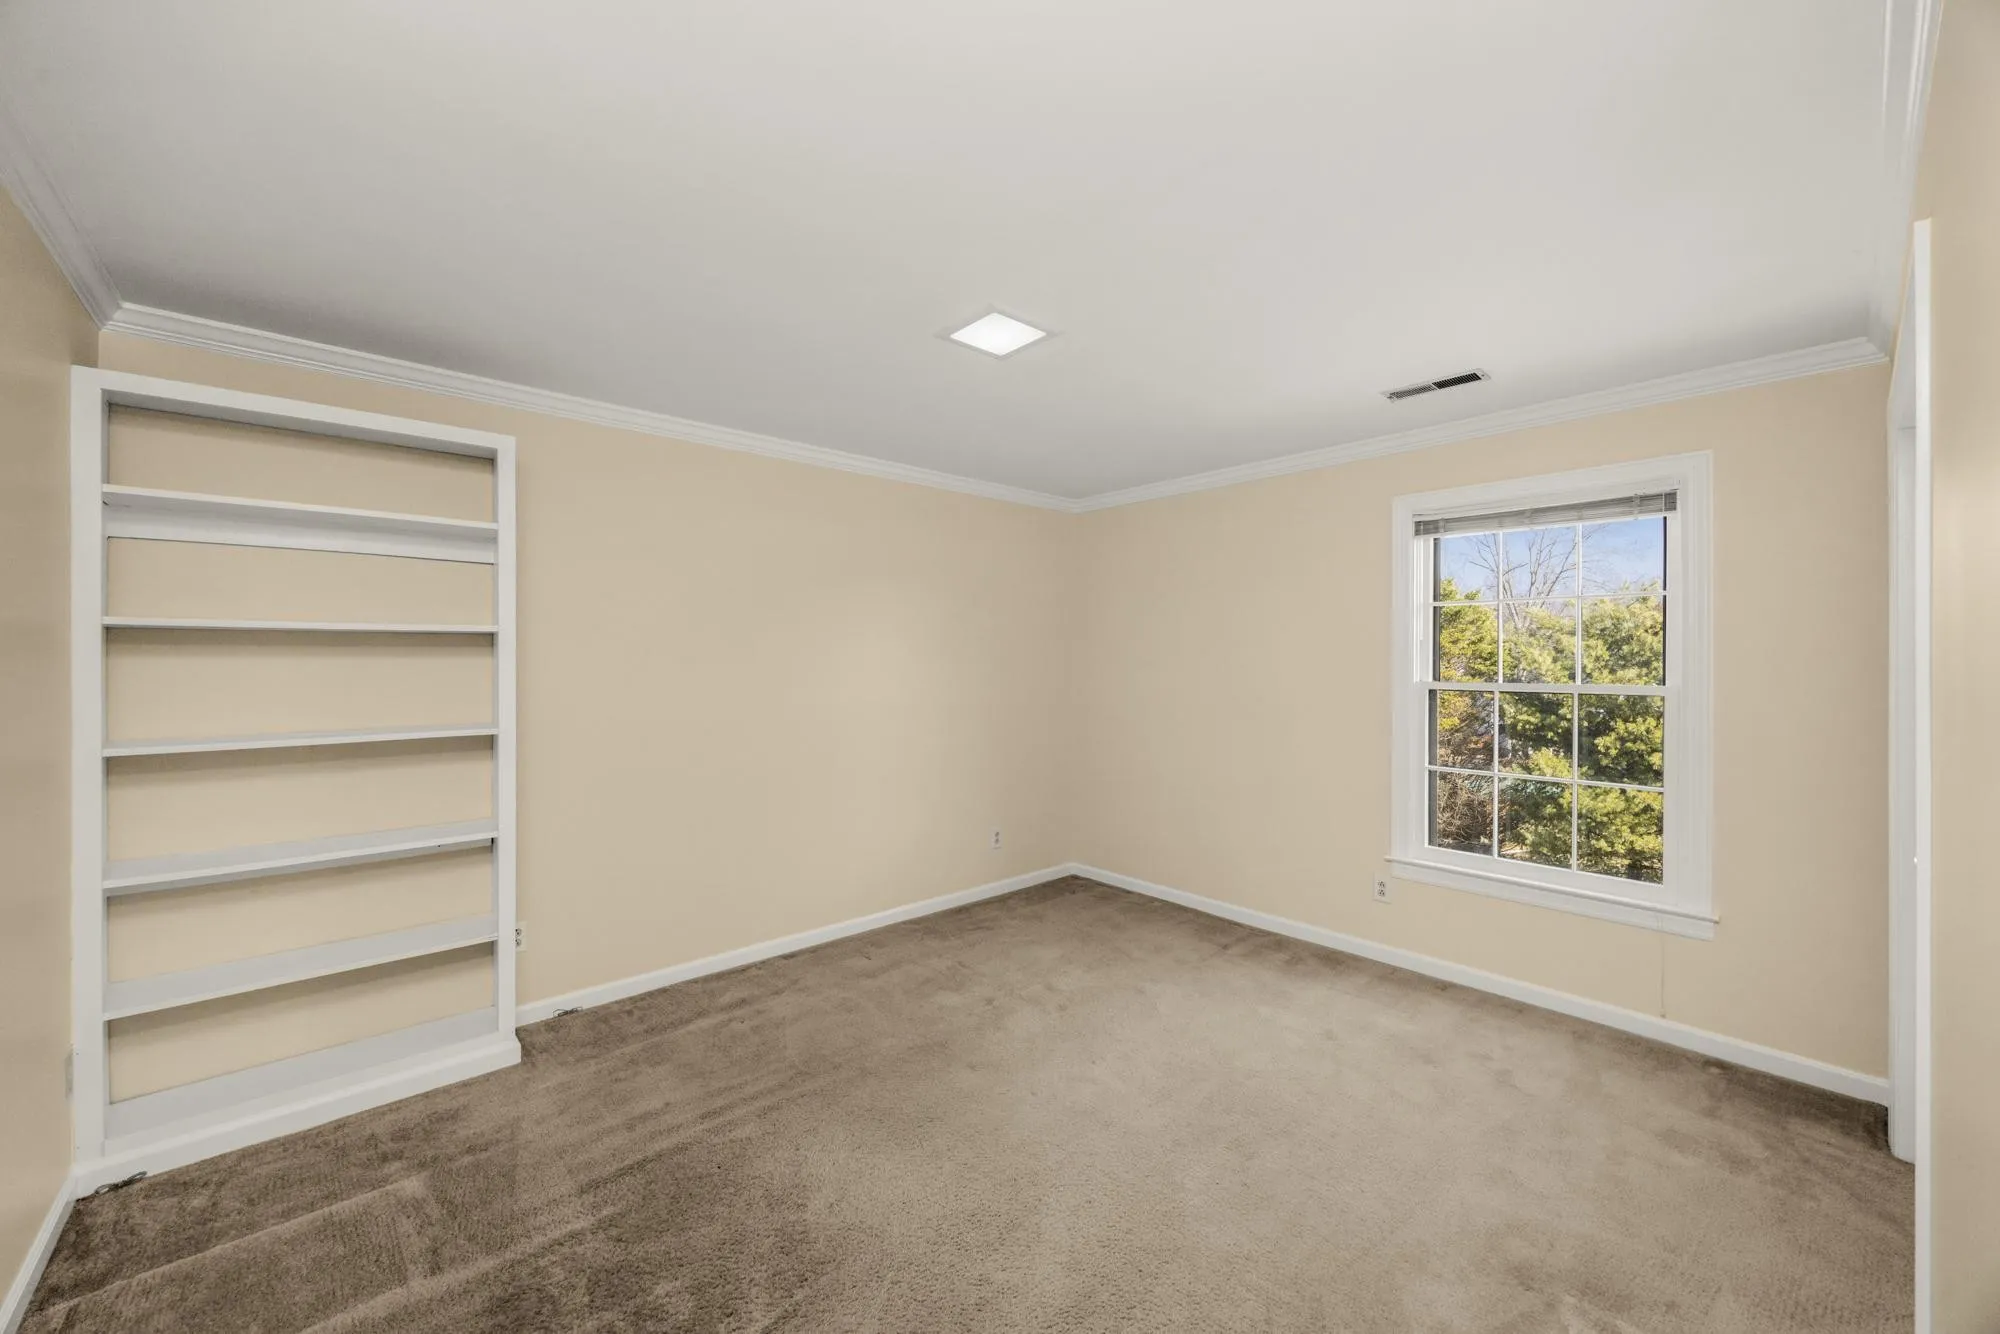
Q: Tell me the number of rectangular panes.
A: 12